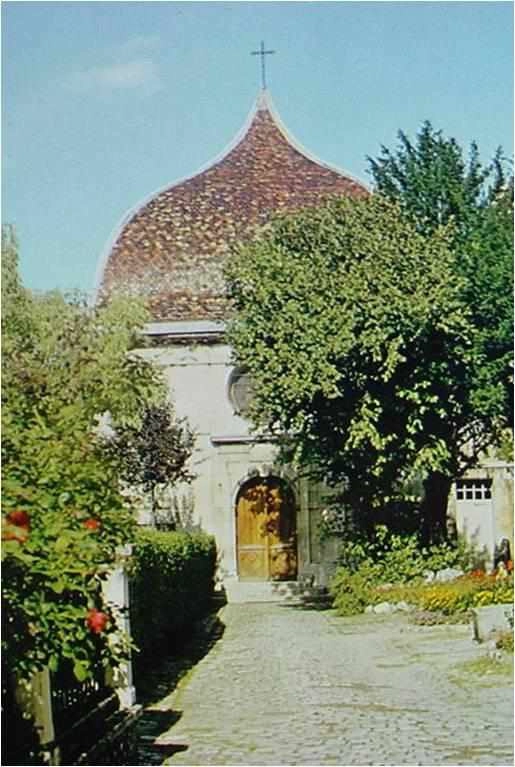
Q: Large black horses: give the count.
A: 0